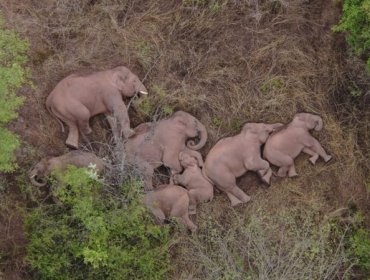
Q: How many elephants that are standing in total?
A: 0